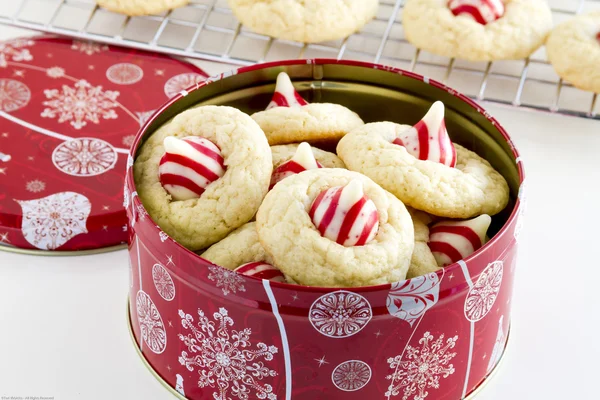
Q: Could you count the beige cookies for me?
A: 11